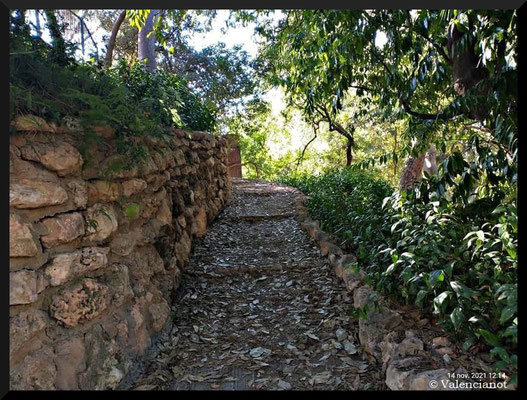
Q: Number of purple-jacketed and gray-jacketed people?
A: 0